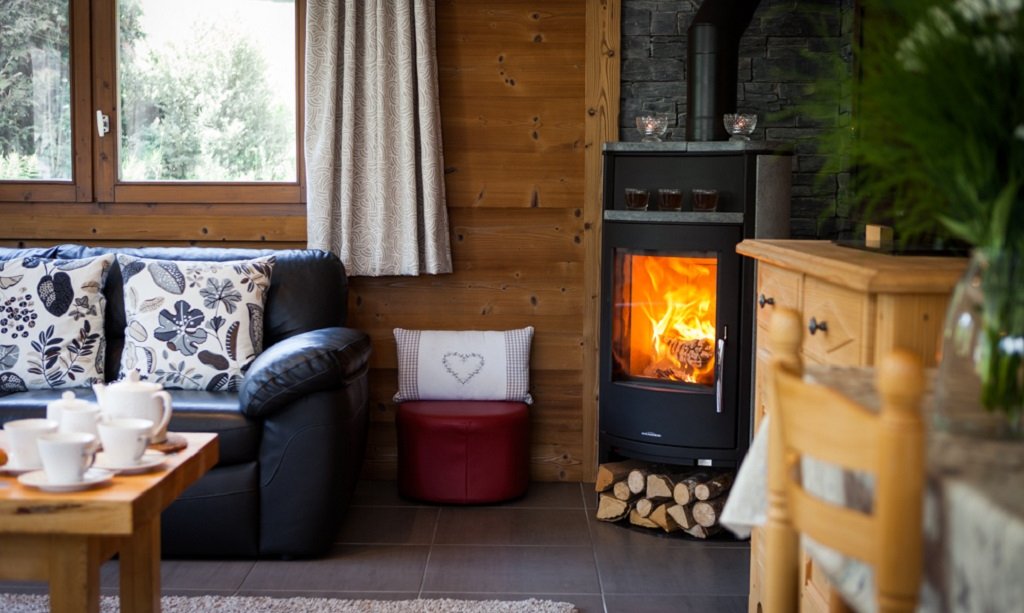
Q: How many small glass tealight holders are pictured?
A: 2